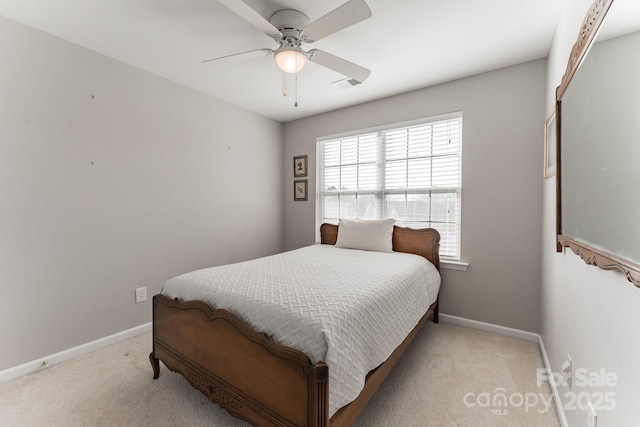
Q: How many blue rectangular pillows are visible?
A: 0